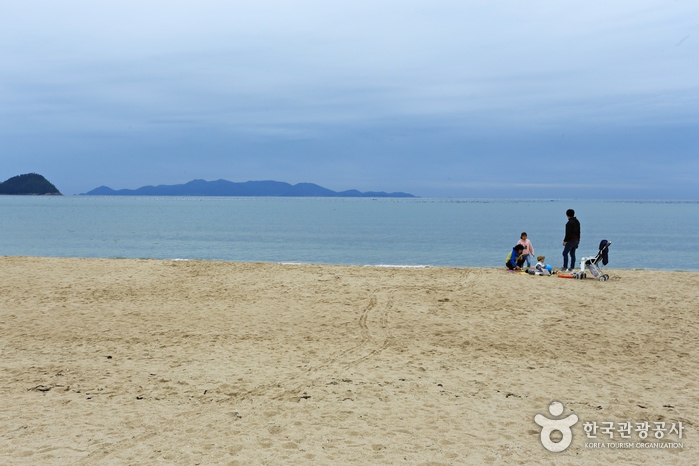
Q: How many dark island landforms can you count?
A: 2